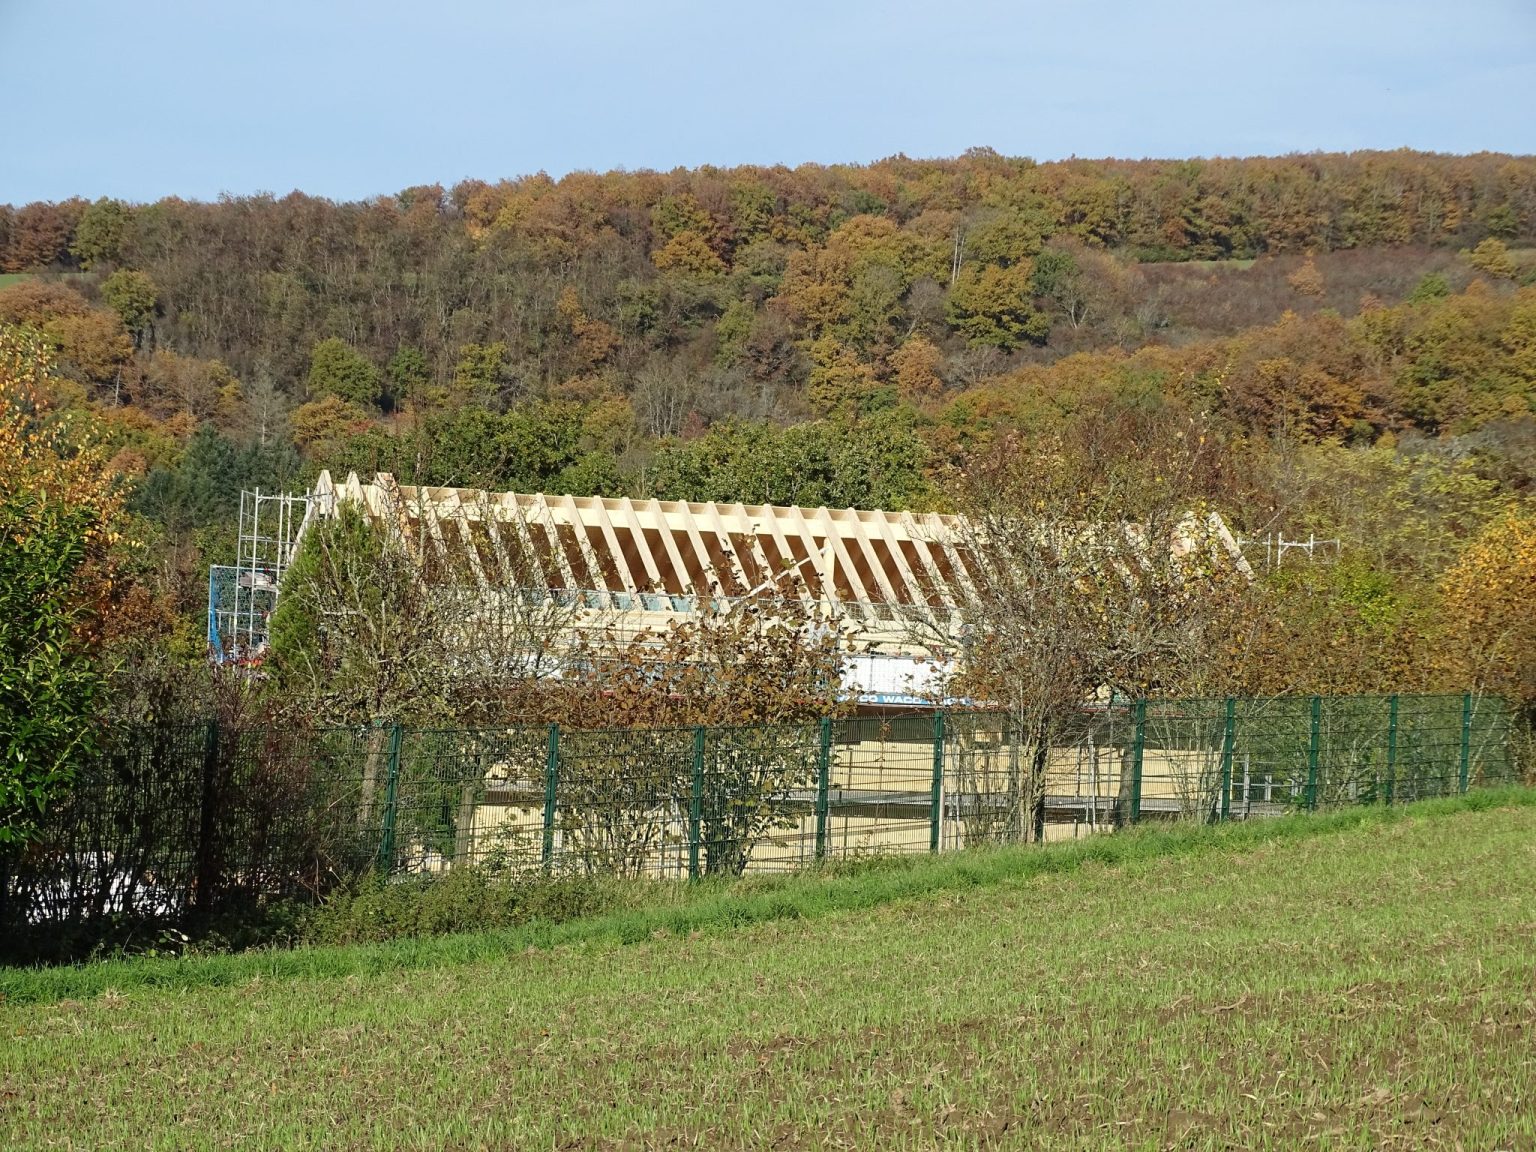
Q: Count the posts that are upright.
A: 11